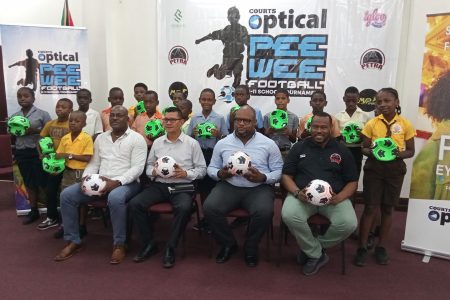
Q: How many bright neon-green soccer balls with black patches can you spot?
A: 12